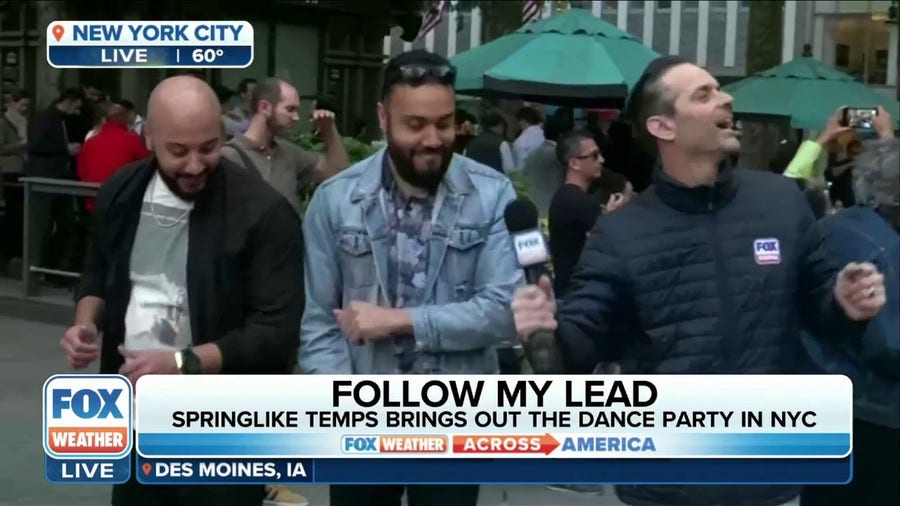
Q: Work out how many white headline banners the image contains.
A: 1